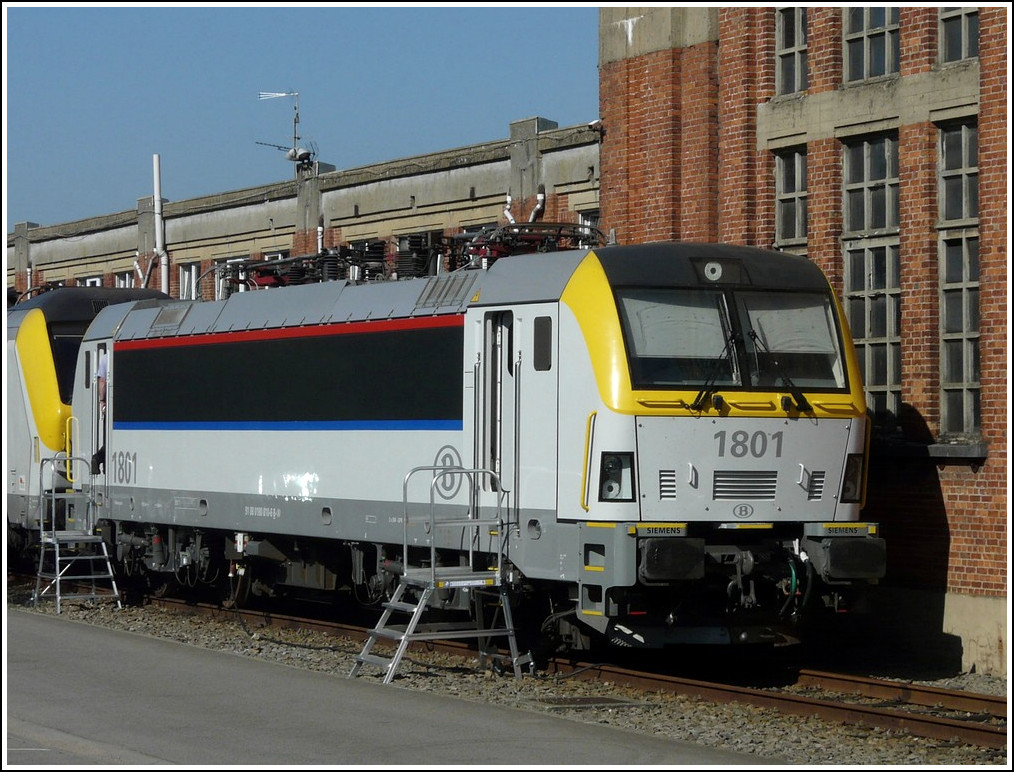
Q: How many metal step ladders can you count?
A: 2